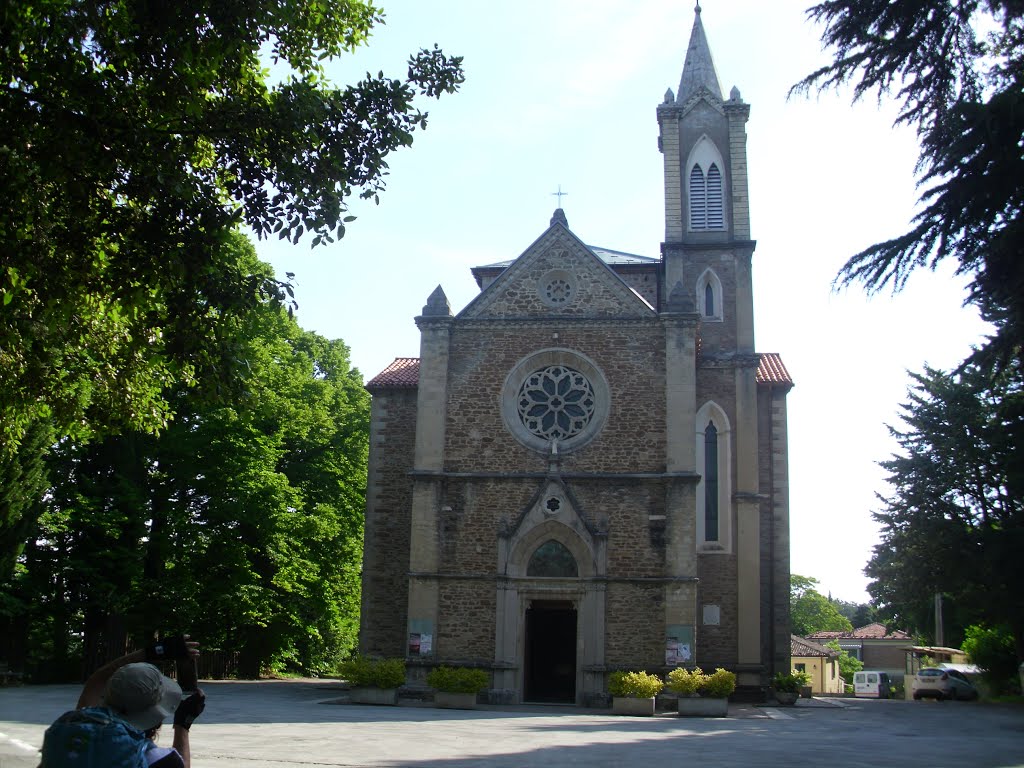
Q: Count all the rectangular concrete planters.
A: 4